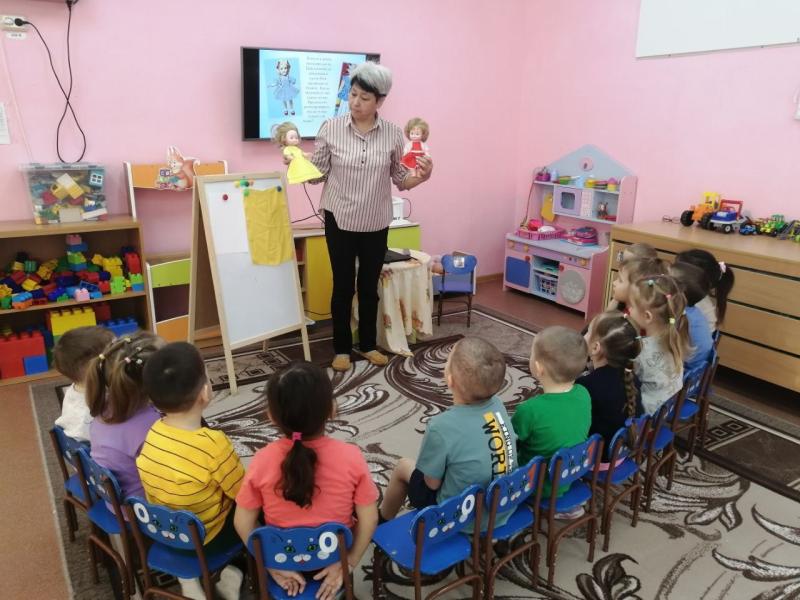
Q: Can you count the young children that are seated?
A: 12